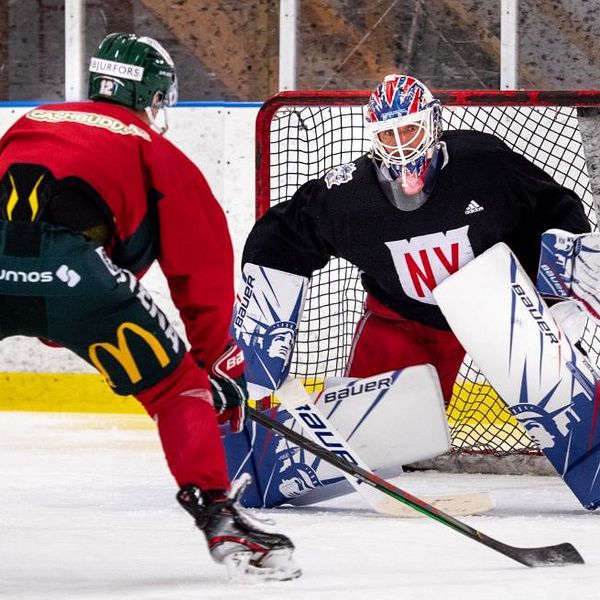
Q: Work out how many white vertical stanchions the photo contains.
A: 3